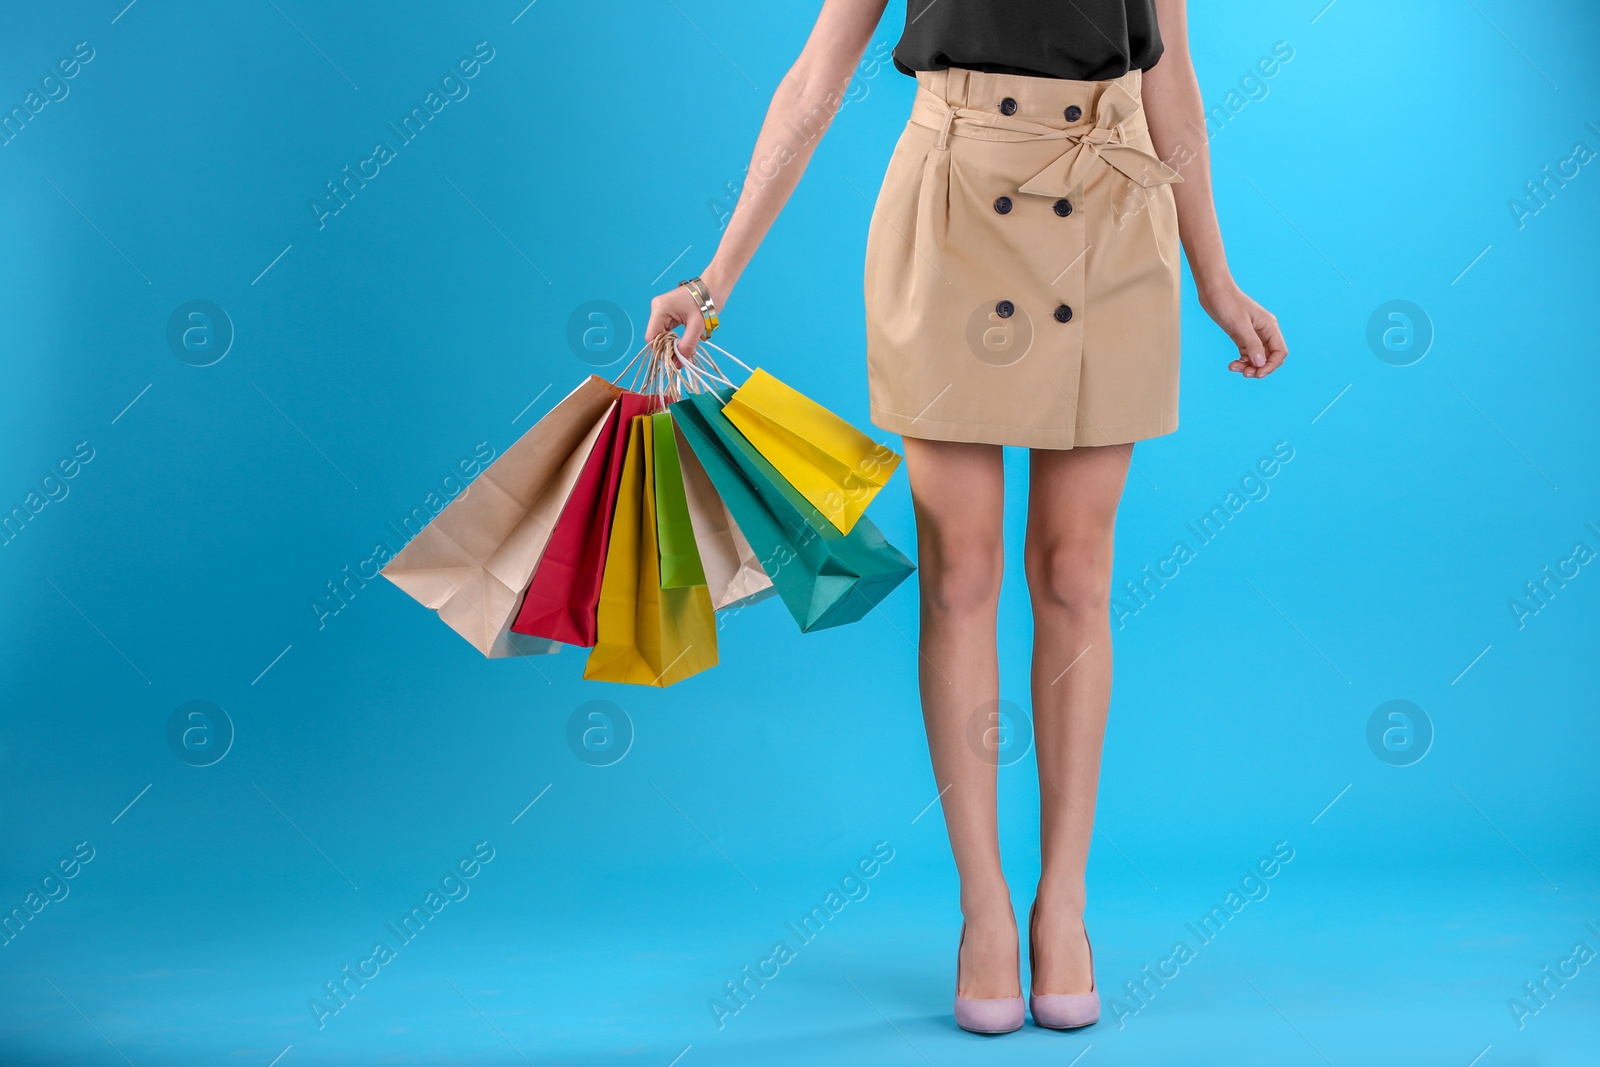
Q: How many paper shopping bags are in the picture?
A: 7